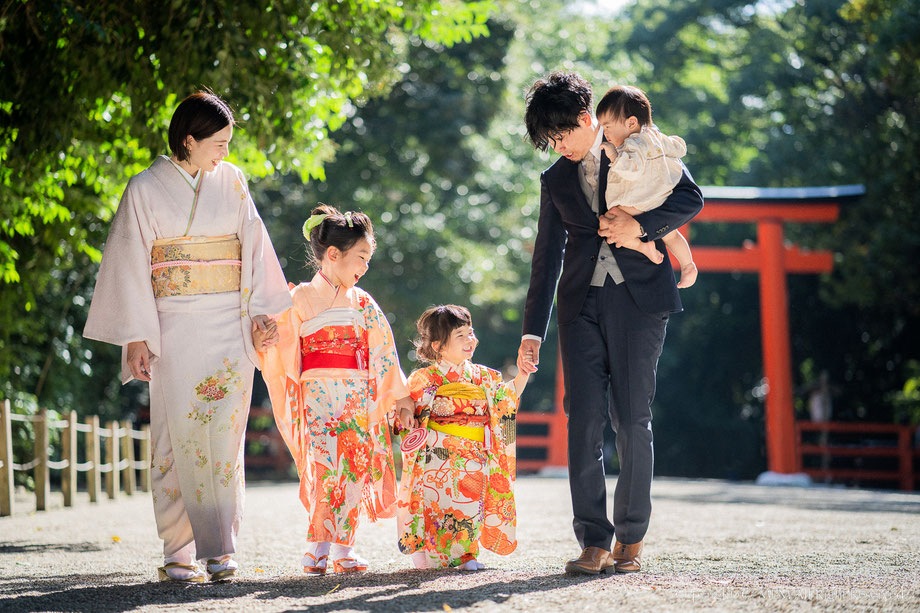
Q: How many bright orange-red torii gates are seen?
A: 1